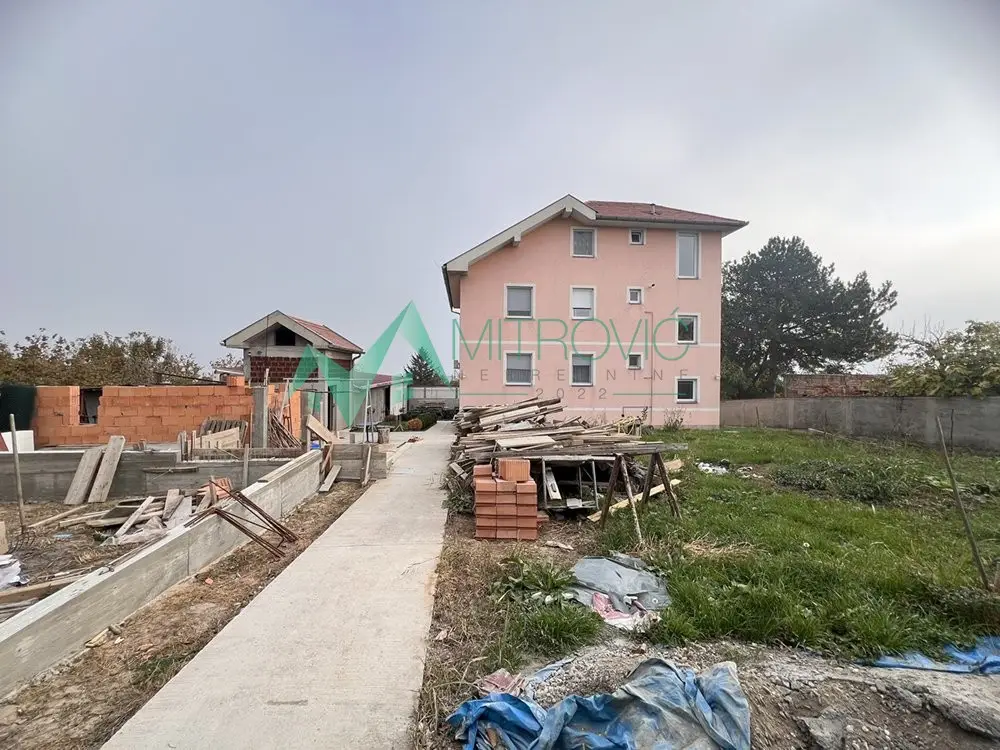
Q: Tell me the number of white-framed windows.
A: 11